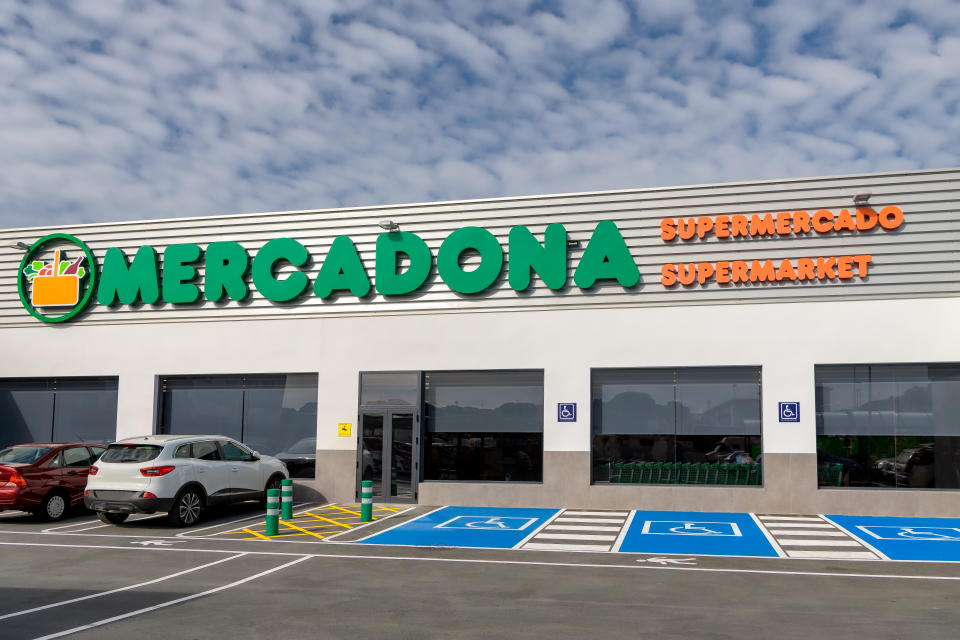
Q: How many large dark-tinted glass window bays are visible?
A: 5